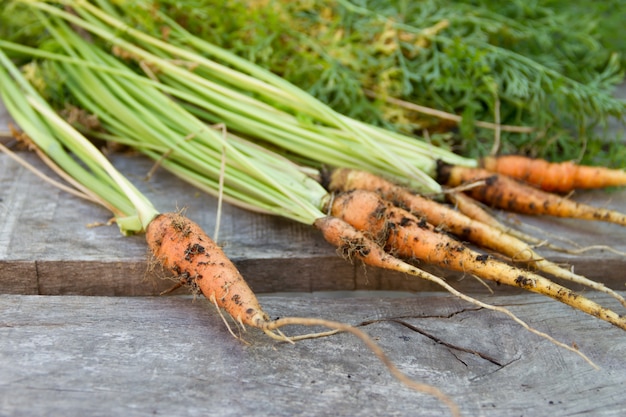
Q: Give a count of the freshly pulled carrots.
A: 7